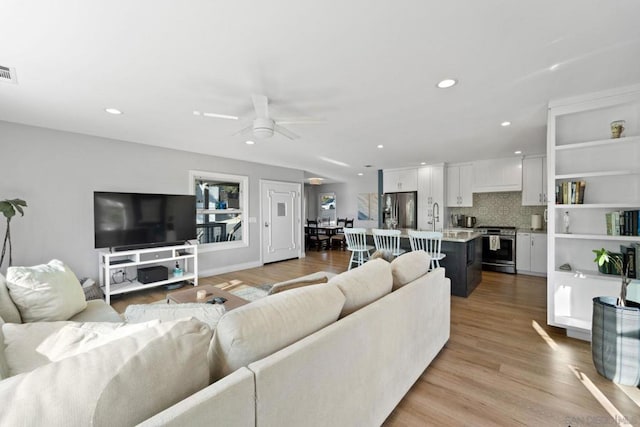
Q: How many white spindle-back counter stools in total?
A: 3